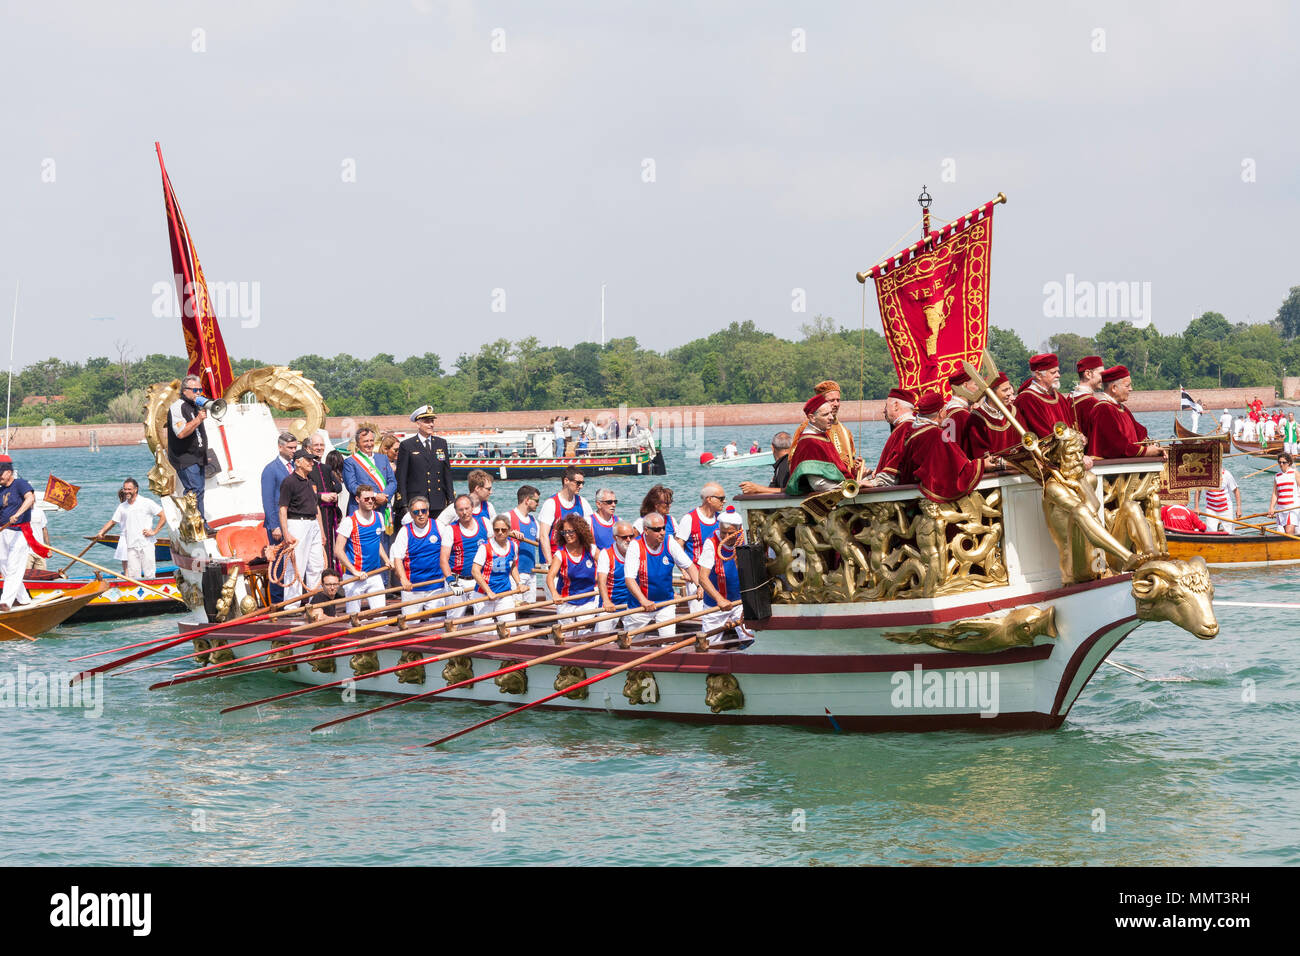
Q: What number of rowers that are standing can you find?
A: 14